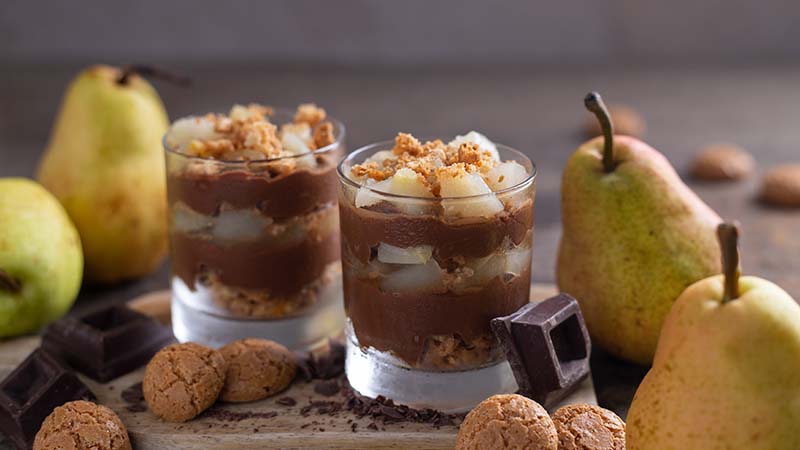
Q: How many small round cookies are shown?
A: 8